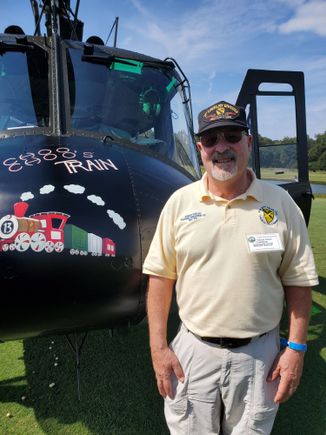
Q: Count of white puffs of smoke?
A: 5